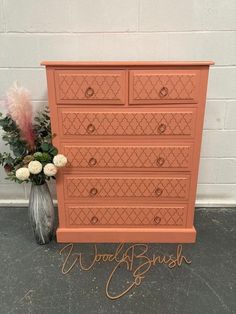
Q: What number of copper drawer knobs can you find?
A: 10